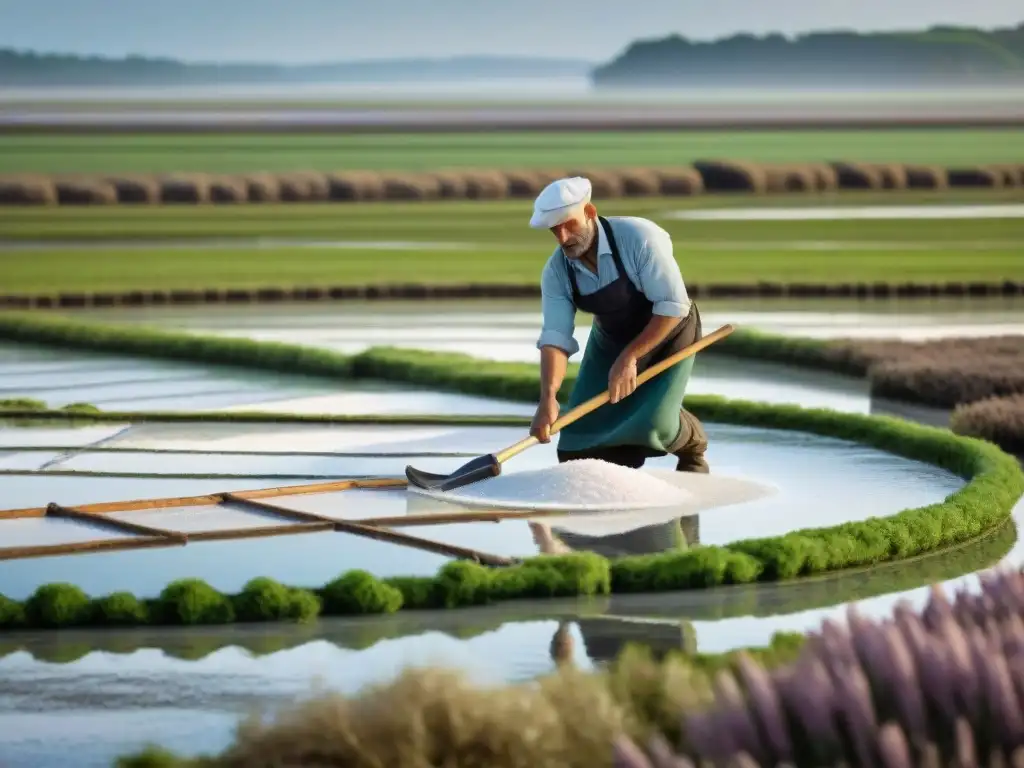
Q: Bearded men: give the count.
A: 1